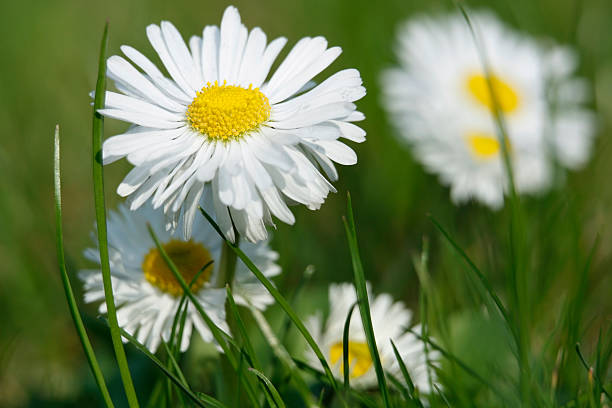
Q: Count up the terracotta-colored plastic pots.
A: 0